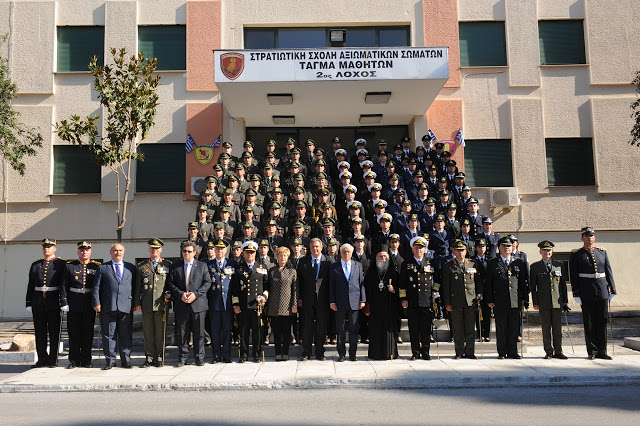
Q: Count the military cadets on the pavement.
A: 10